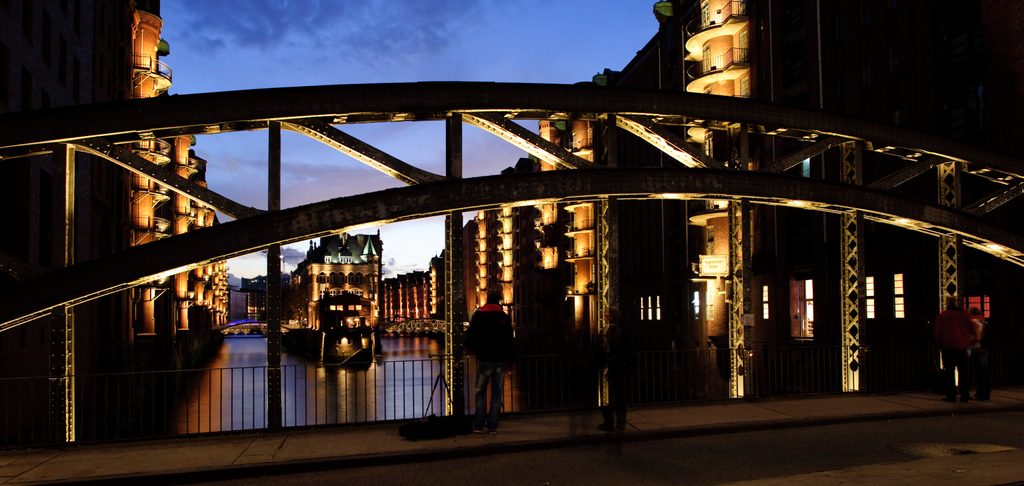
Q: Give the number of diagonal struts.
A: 7